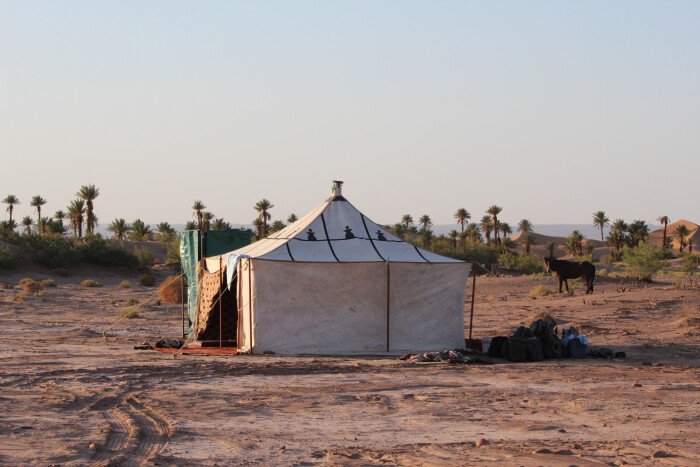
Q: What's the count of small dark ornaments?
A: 3